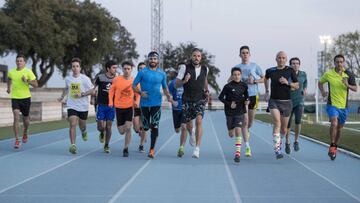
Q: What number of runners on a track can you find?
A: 13